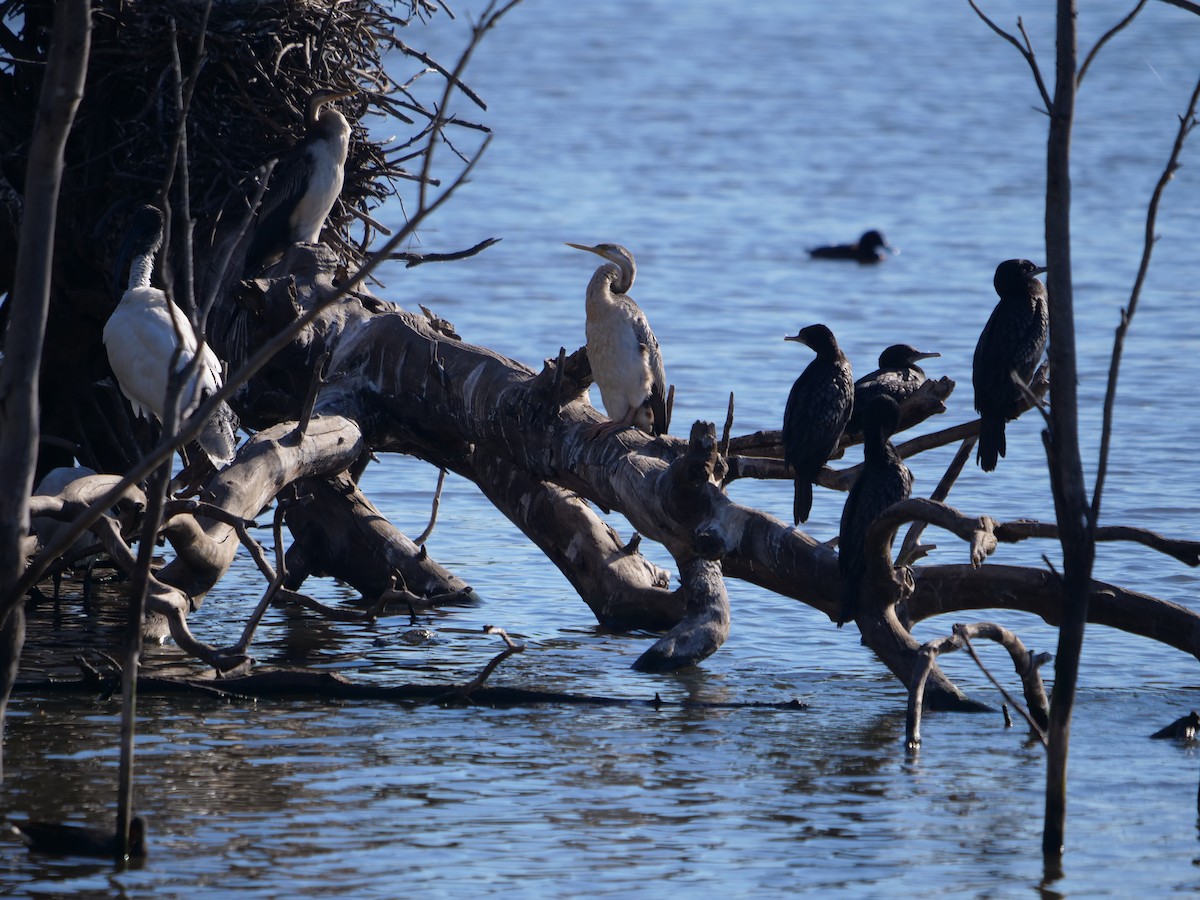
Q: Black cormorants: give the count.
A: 4